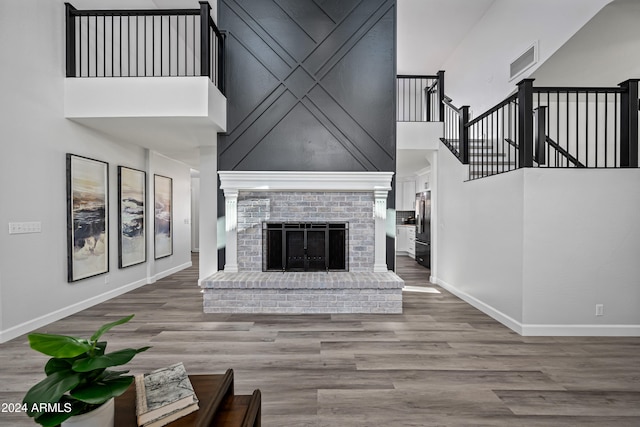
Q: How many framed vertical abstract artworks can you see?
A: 3